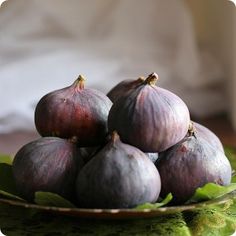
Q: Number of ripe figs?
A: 7